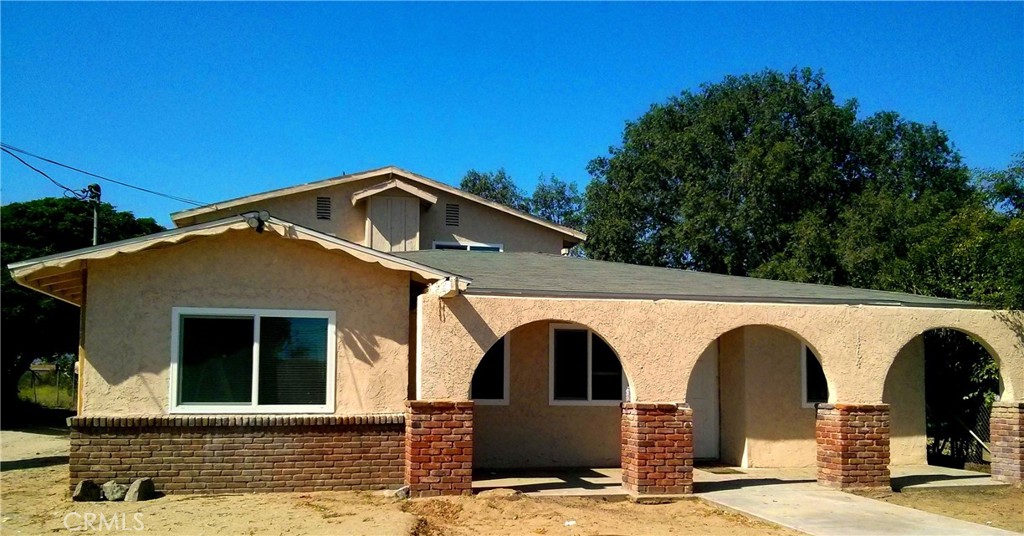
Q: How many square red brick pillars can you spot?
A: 4